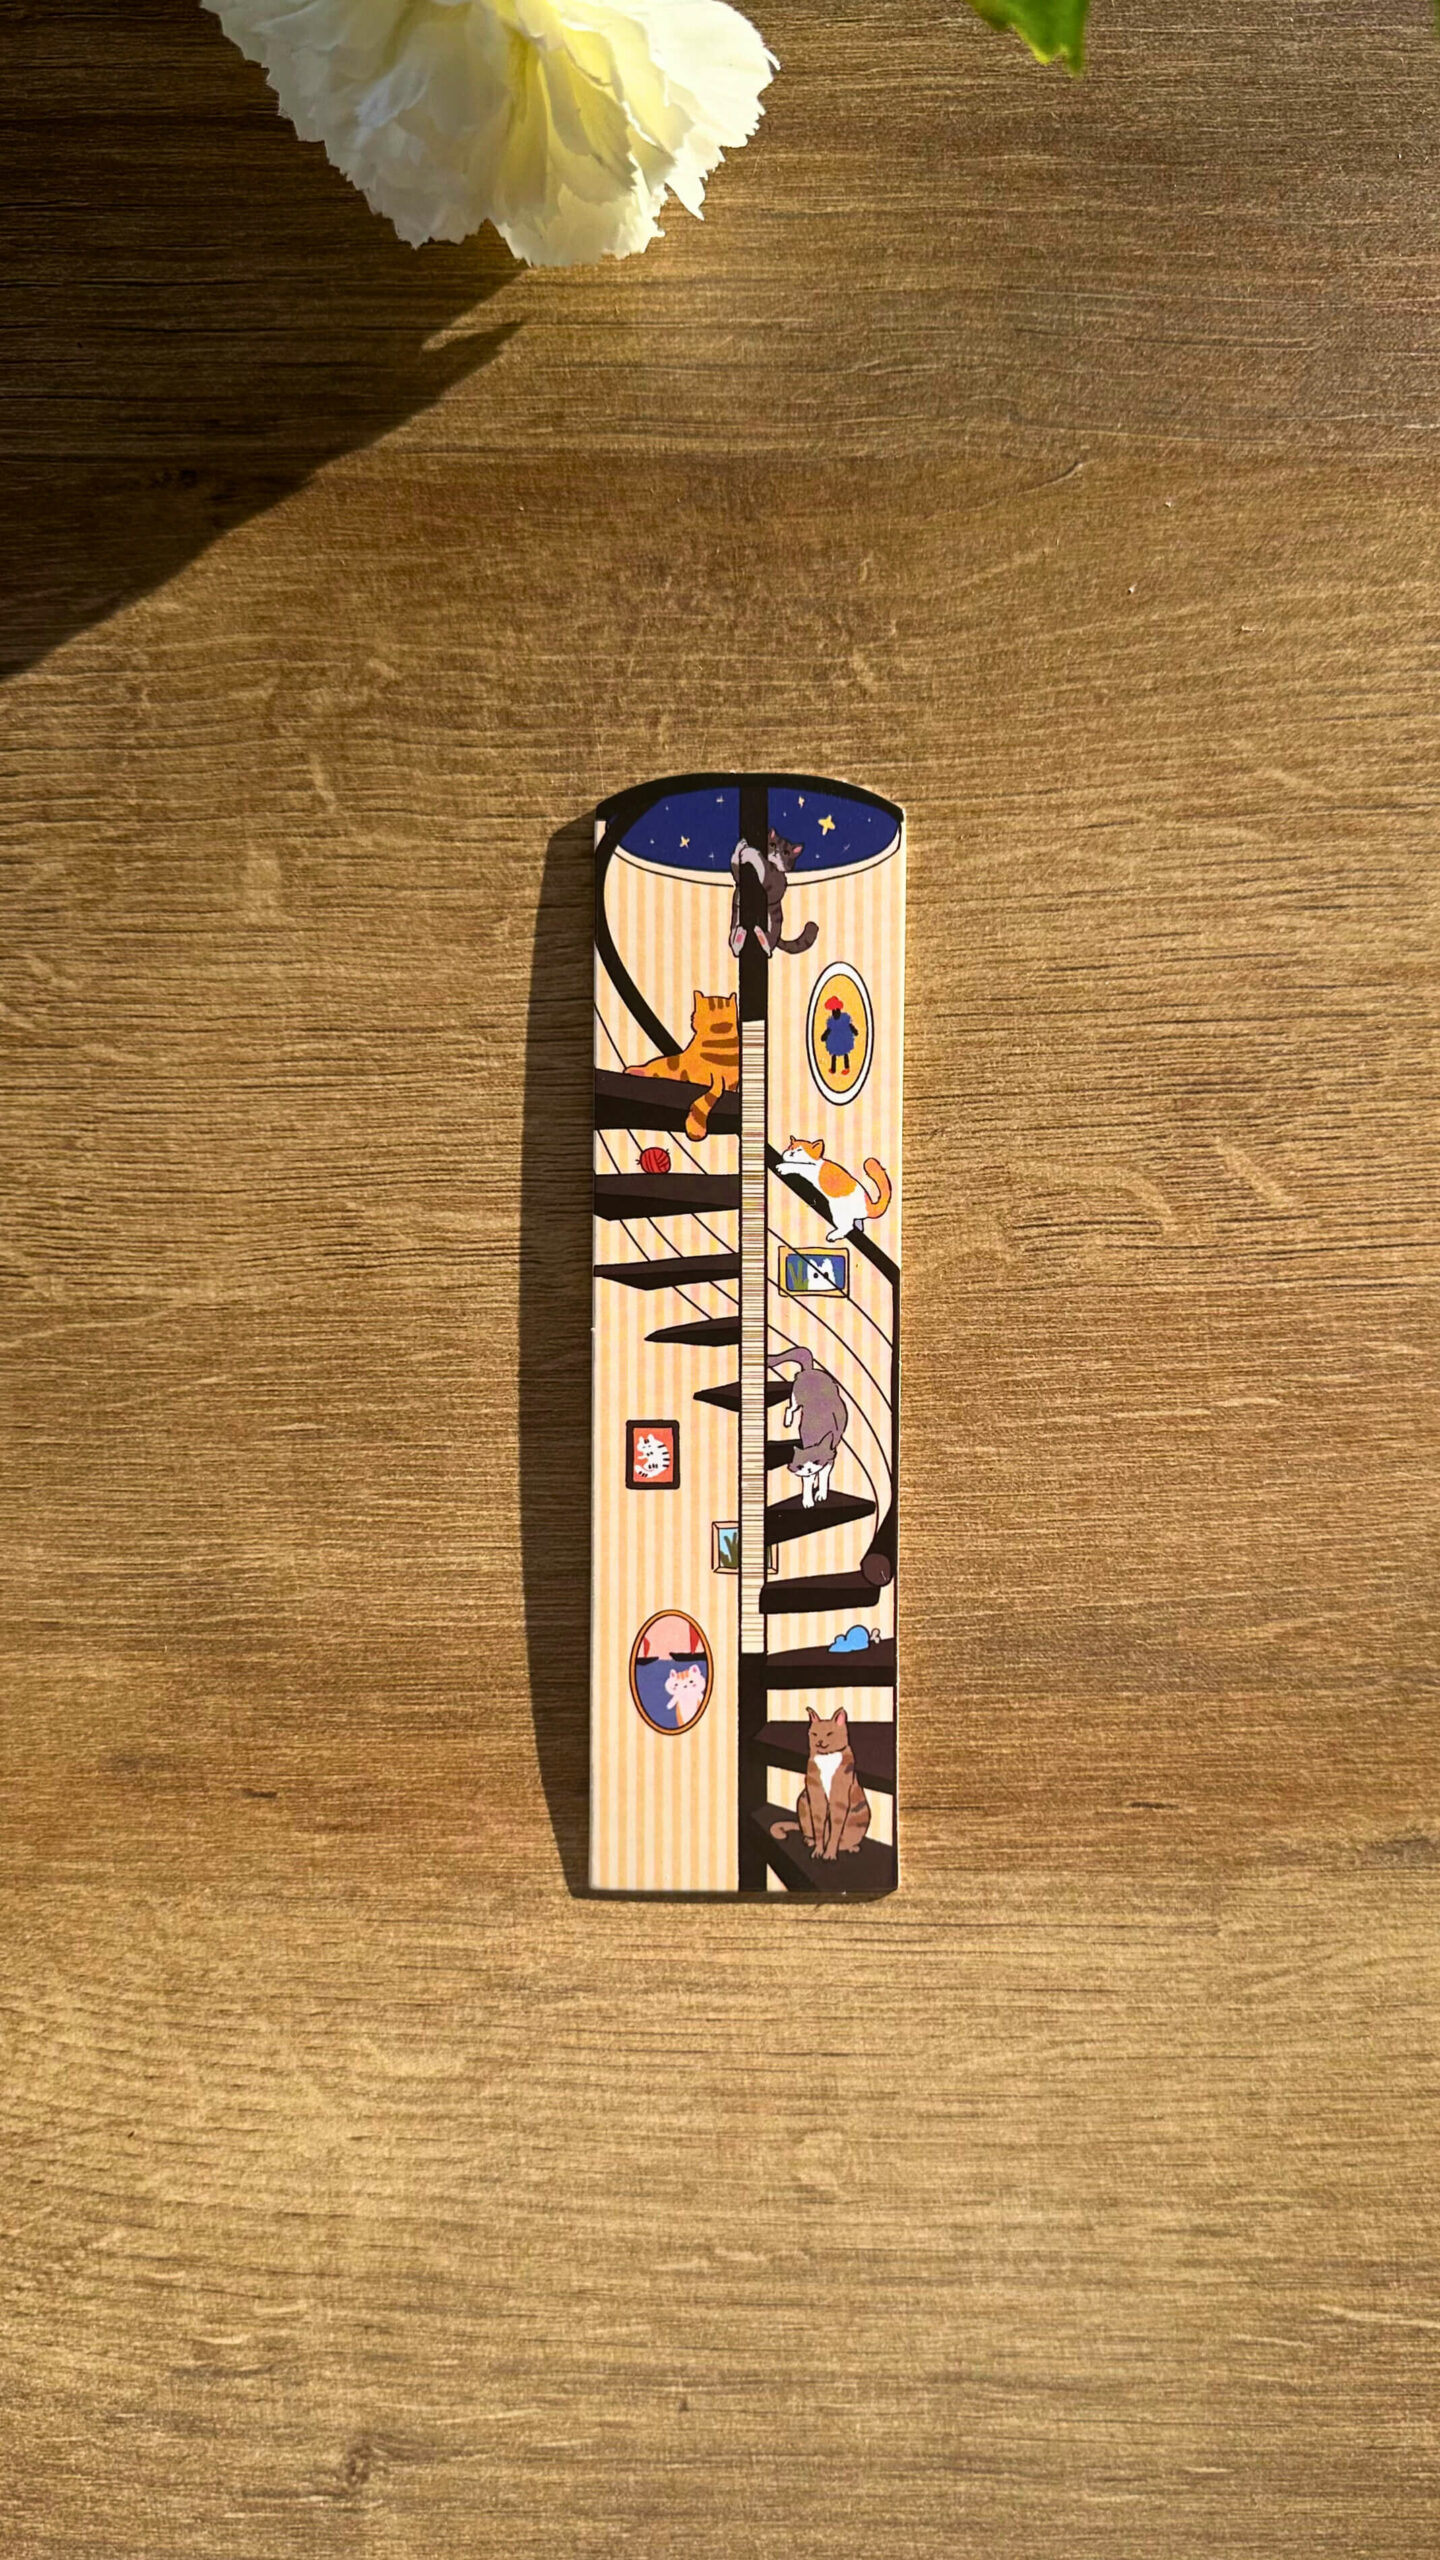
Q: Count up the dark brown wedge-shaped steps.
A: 11